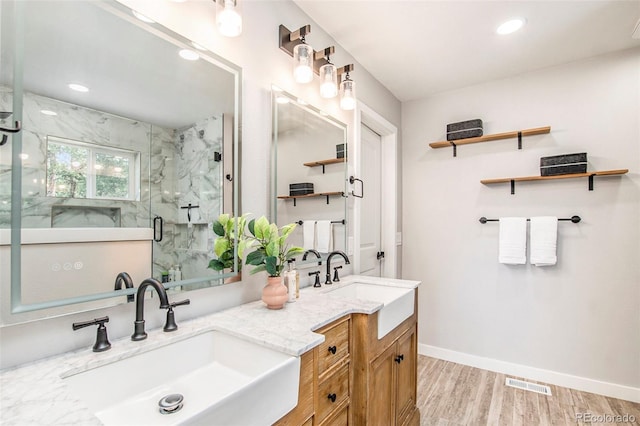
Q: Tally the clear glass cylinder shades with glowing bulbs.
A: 4